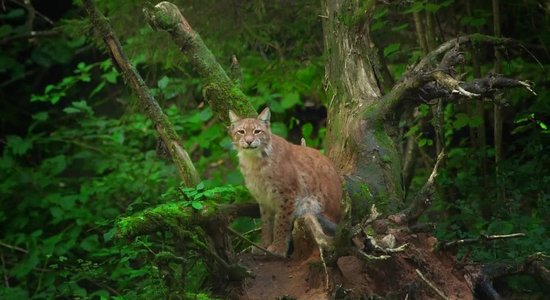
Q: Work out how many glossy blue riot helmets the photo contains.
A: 0